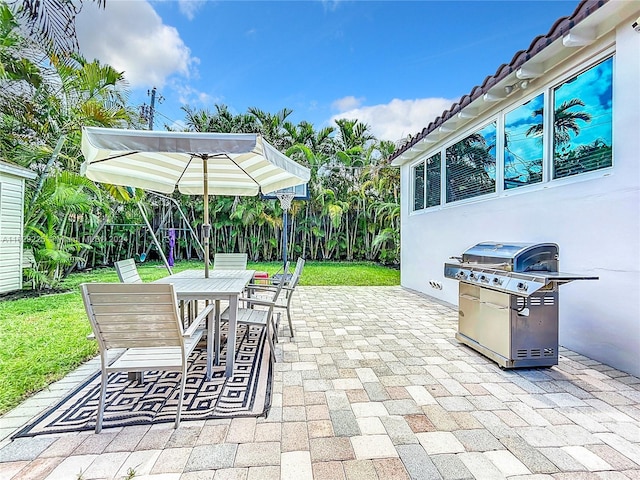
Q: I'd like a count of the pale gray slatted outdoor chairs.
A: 5